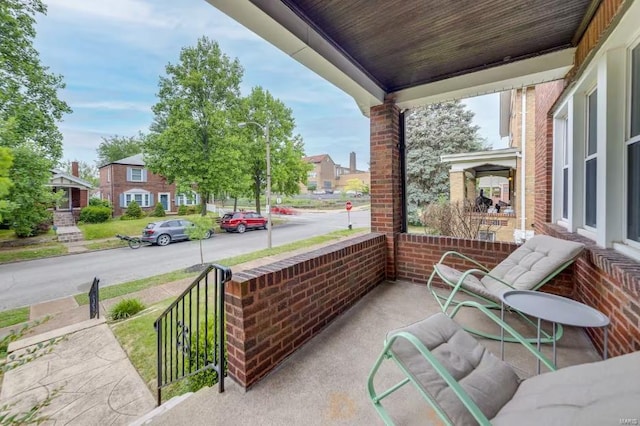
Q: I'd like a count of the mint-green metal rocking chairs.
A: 2